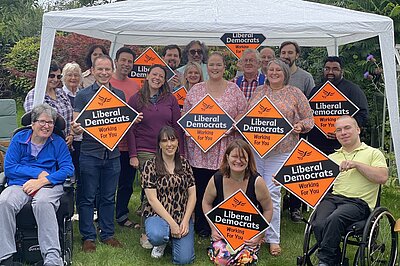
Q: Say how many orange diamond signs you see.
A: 9